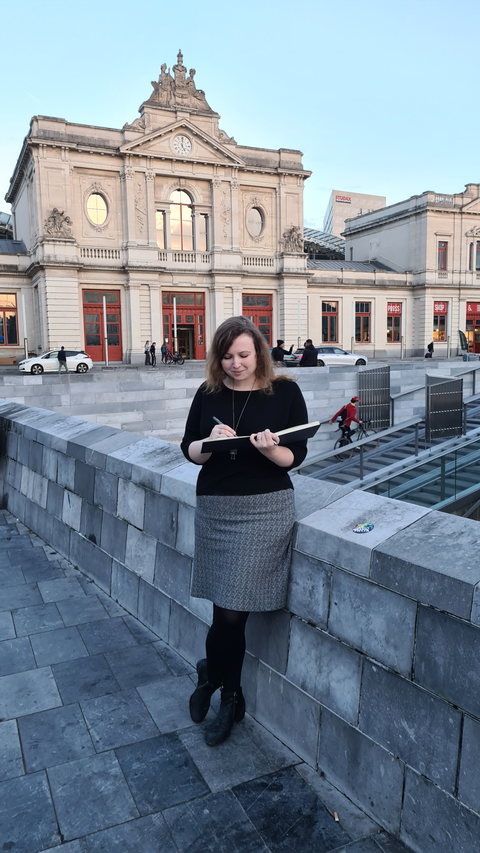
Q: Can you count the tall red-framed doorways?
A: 3